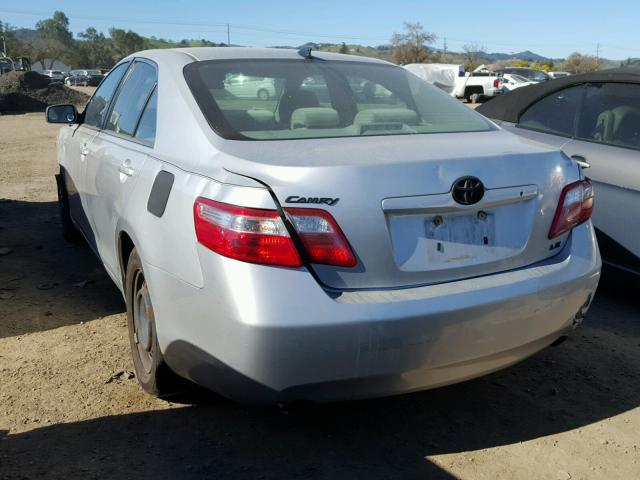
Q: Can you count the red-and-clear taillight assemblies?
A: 2